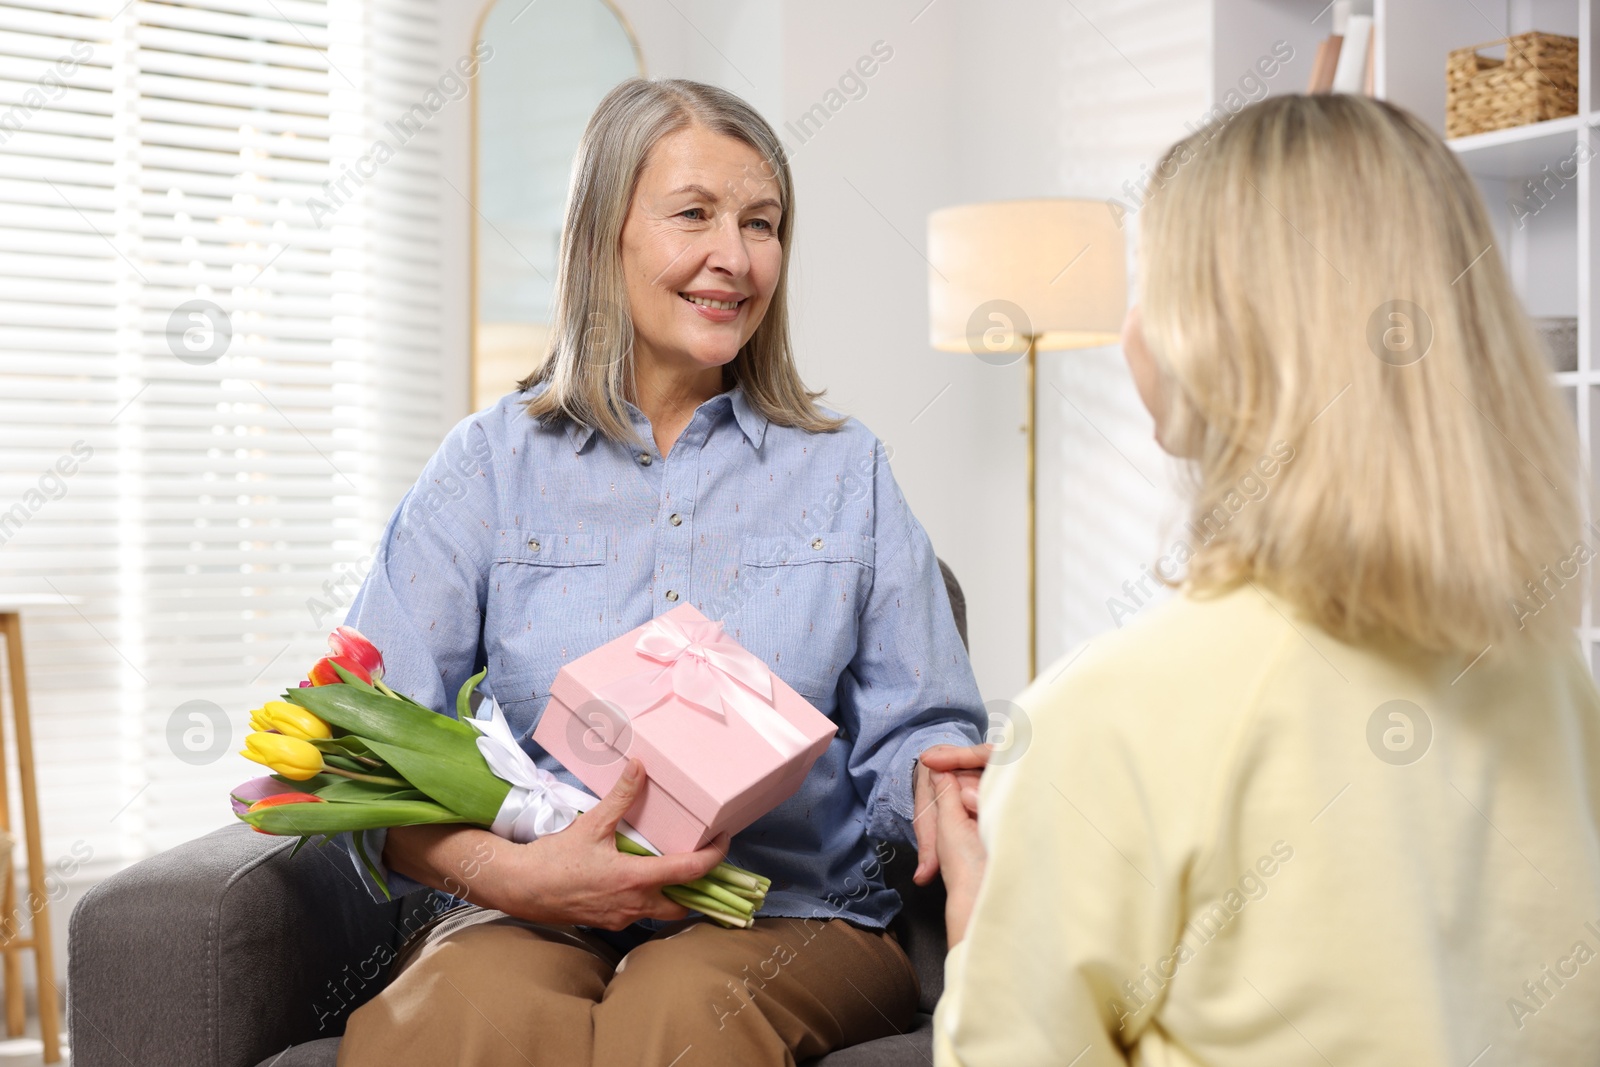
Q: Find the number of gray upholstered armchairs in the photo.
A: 1